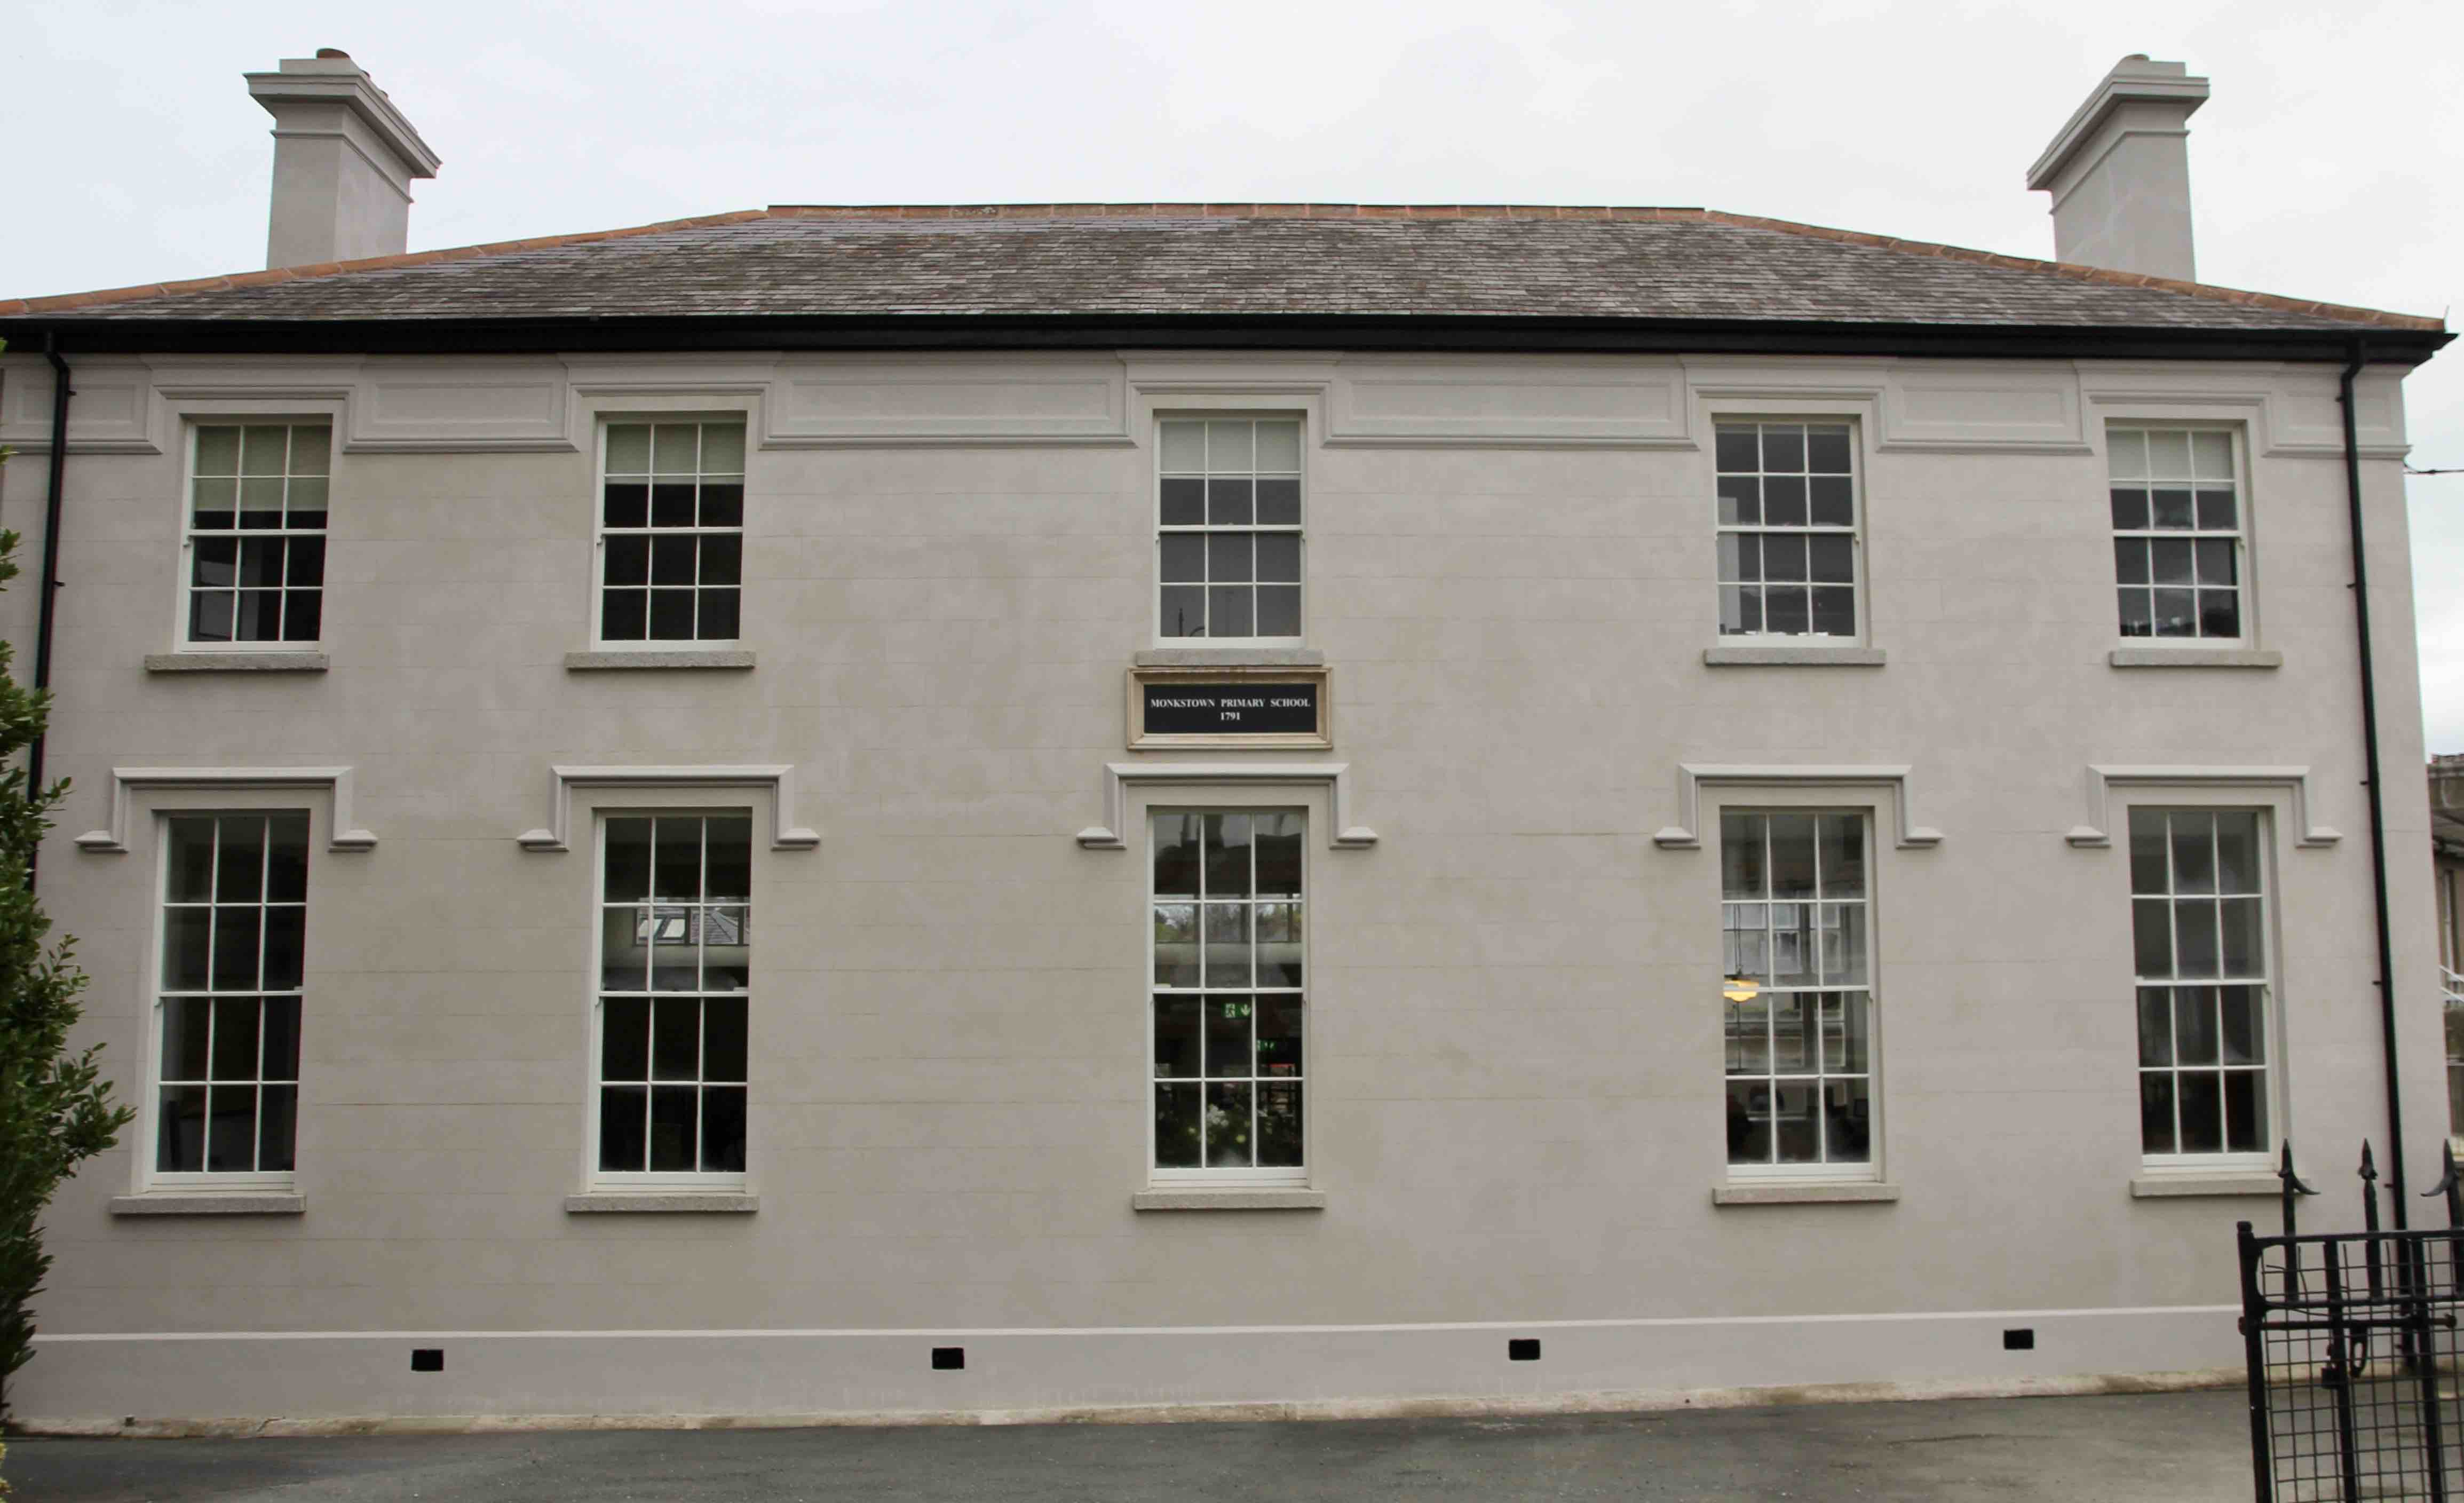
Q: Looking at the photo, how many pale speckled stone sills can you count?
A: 10